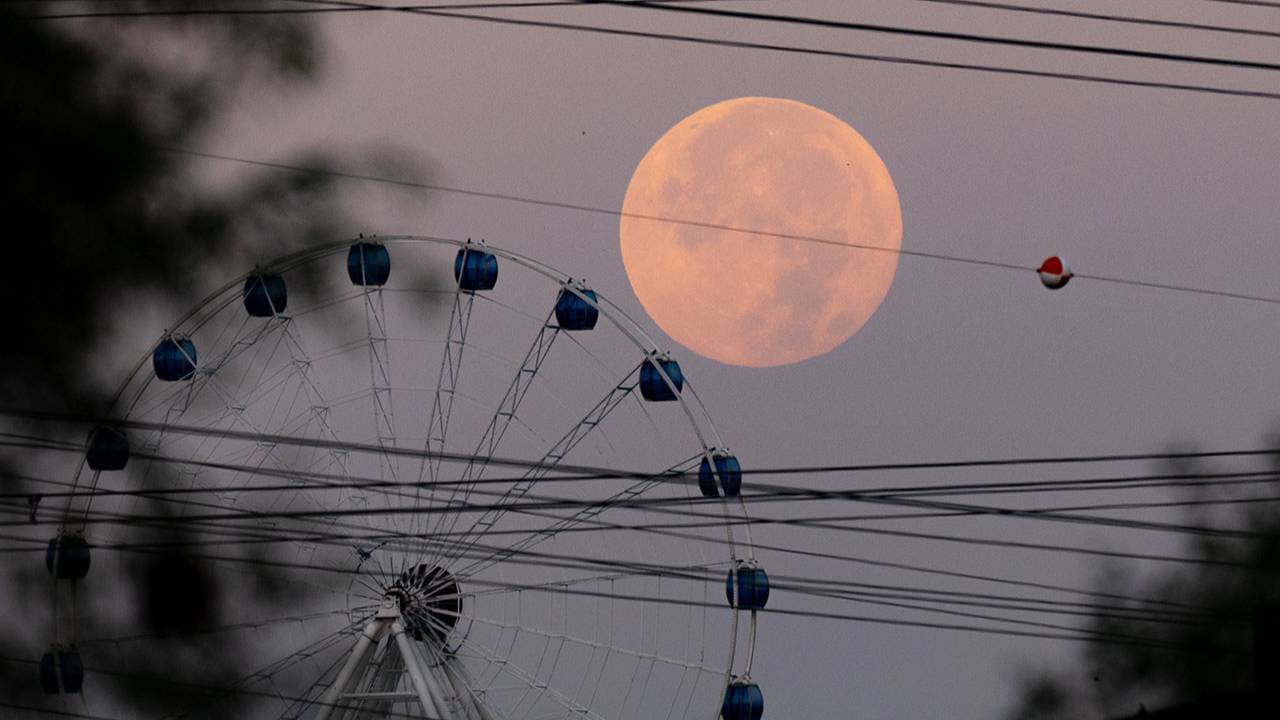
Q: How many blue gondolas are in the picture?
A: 12